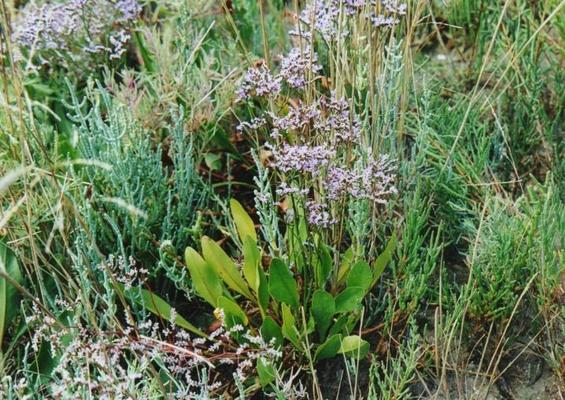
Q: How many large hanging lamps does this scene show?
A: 0